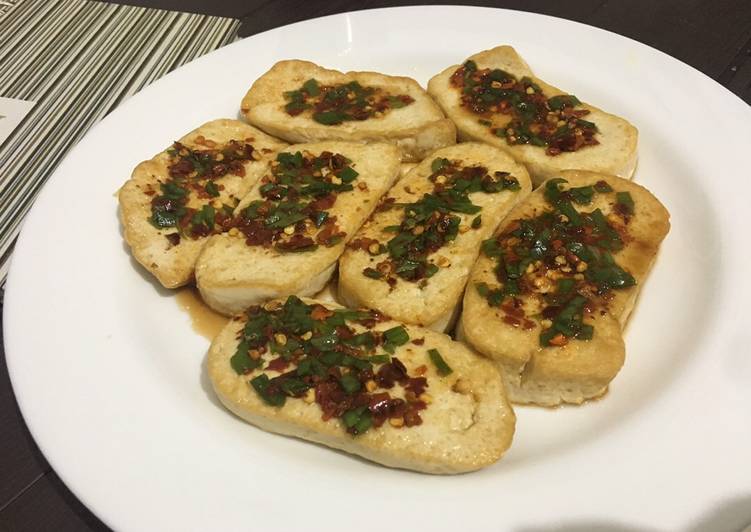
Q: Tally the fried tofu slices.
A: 7